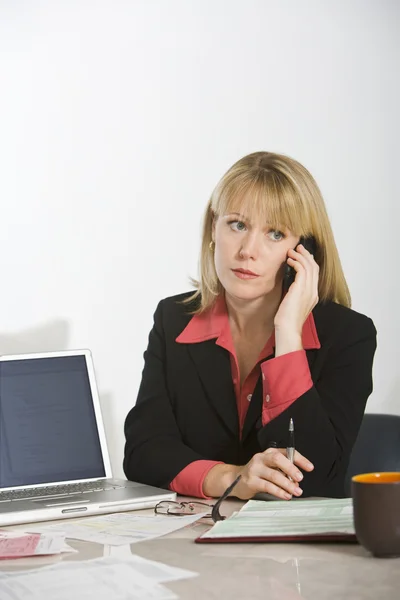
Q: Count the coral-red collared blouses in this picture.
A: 1